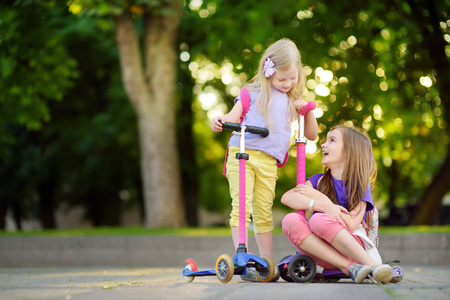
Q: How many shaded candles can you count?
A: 0